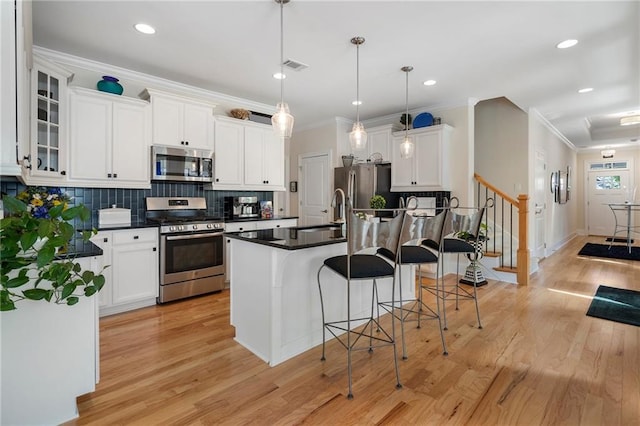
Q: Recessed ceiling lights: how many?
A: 6